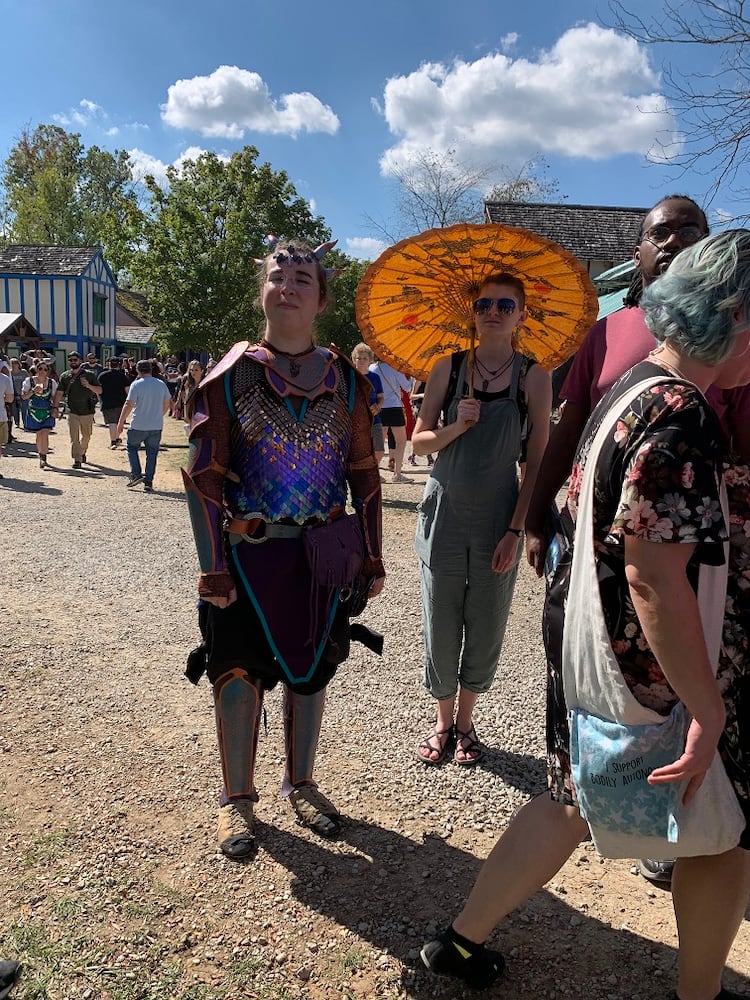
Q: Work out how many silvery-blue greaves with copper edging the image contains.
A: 2